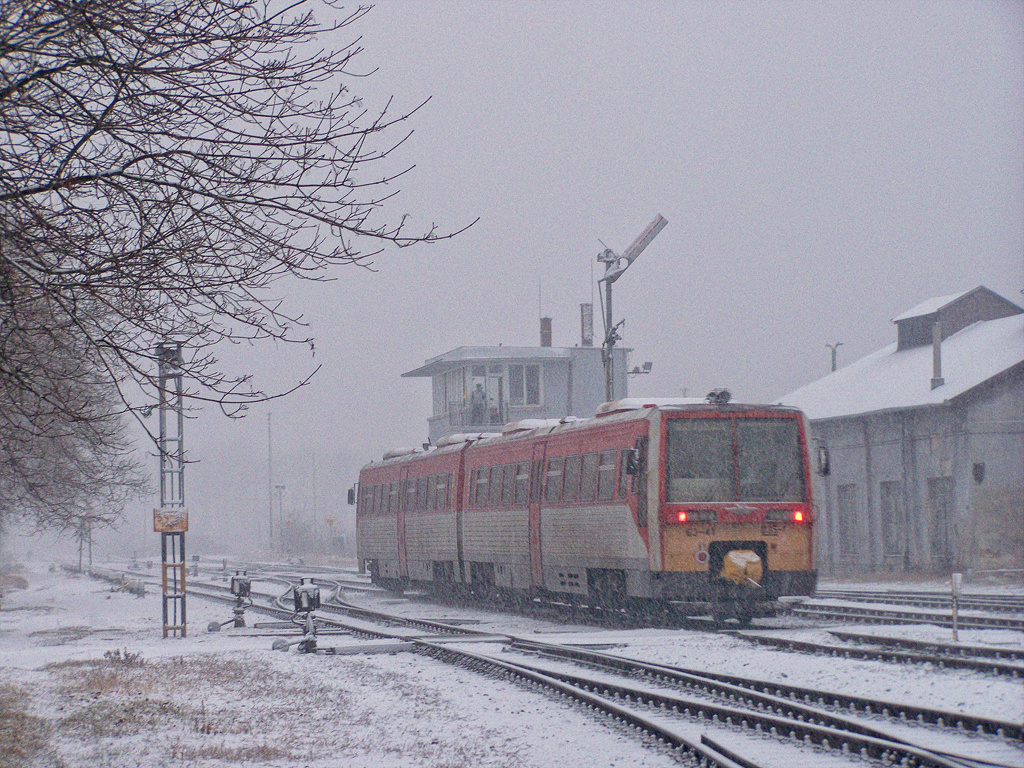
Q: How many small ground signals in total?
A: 2